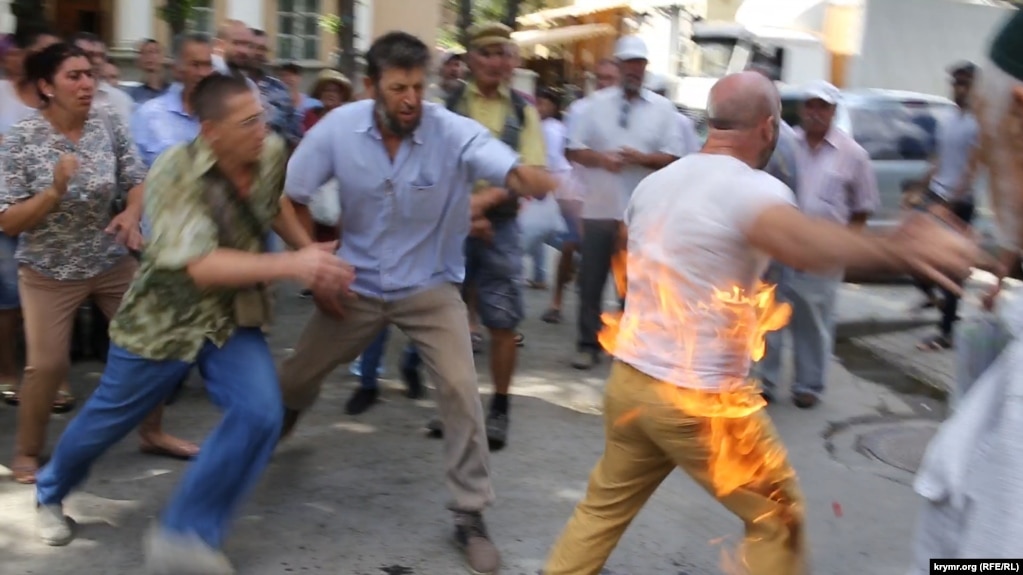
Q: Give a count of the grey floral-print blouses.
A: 1